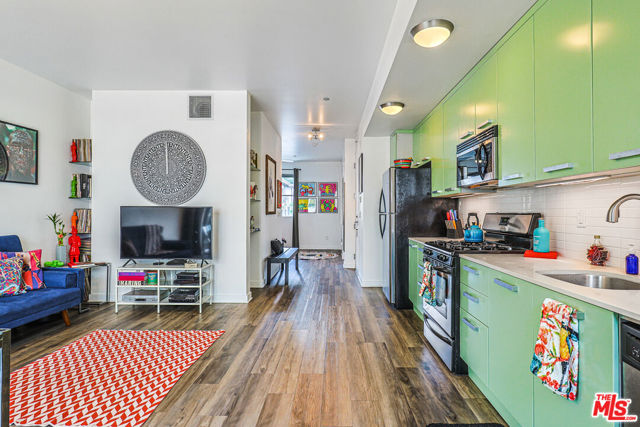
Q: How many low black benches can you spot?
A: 1